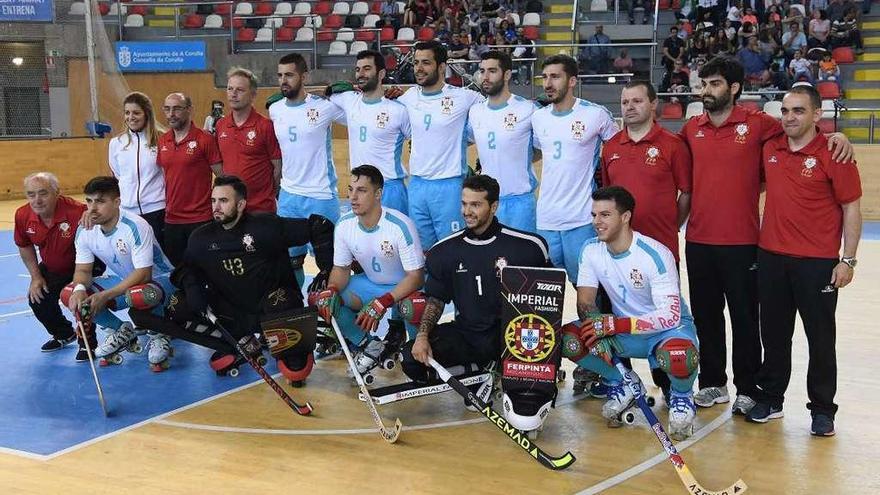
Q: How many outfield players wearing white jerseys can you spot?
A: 8